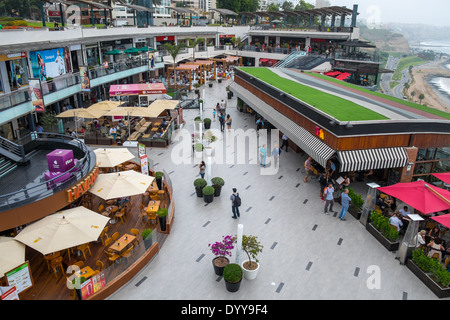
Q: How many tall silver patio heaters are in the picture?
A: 2